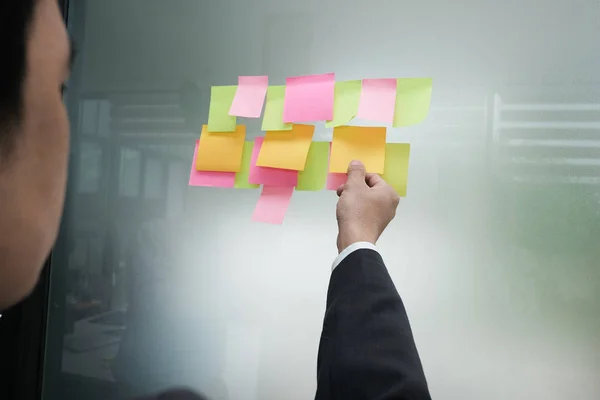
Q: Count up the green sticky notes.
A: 7